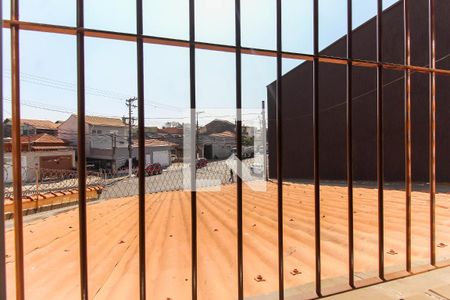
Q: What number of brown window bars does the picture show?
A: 11